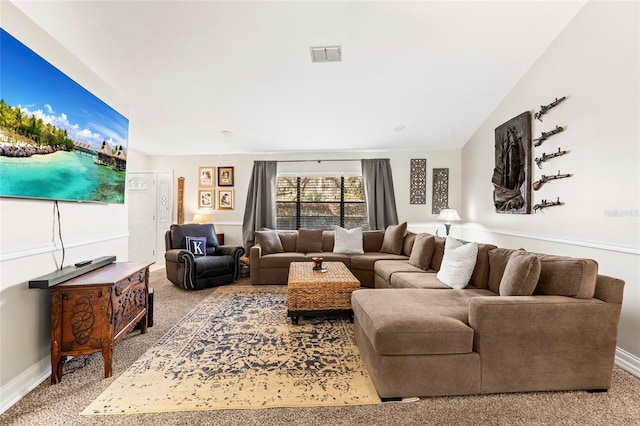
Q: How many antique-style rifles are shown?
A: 5